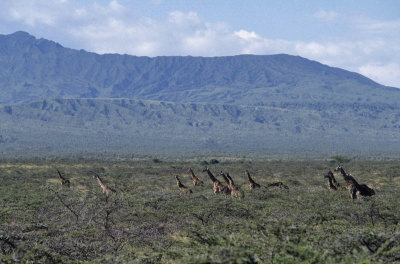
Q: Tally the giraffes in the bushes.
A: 12